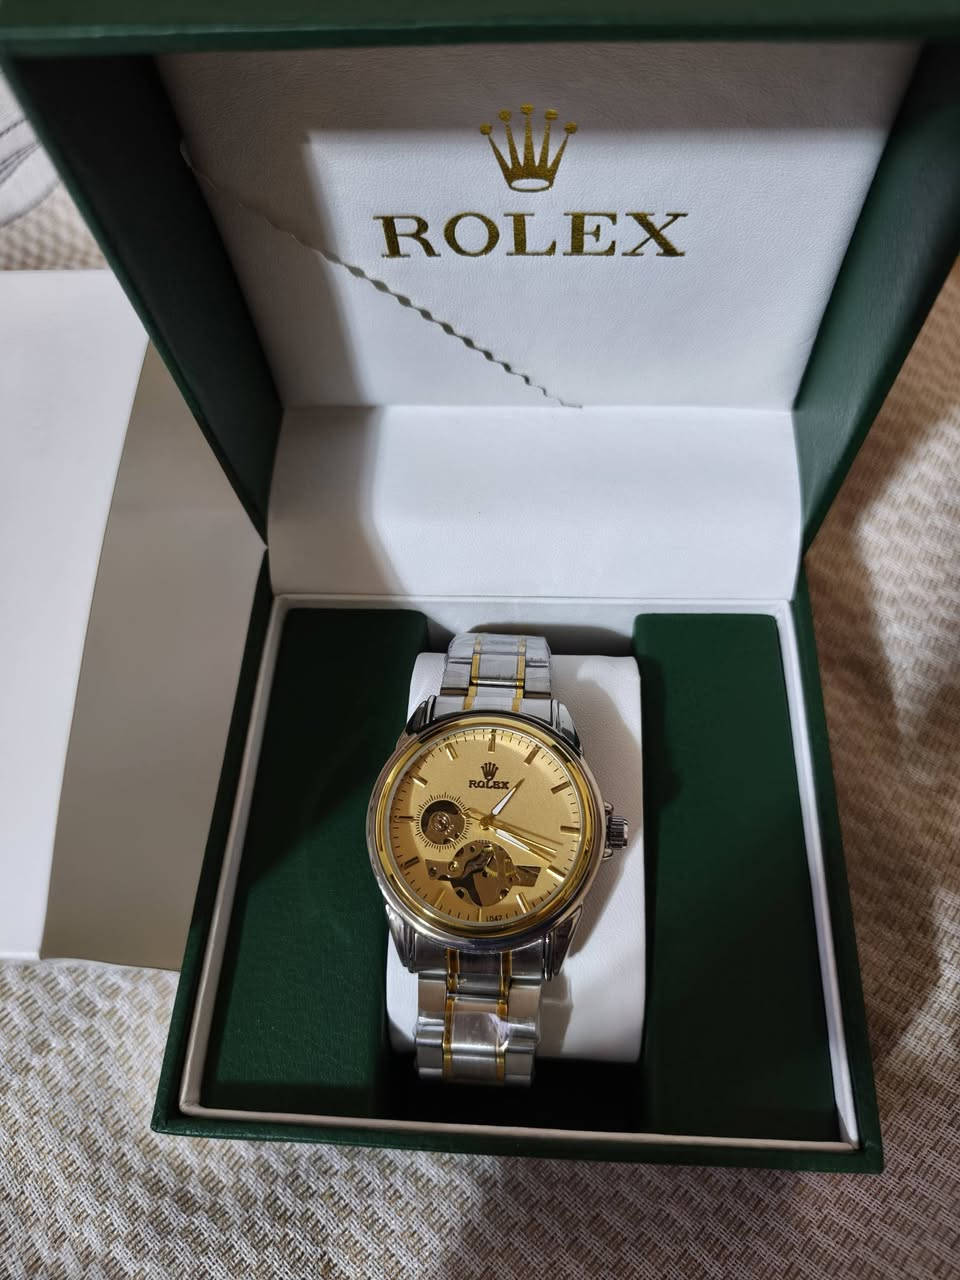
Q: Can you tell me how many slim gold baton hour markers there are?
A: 12